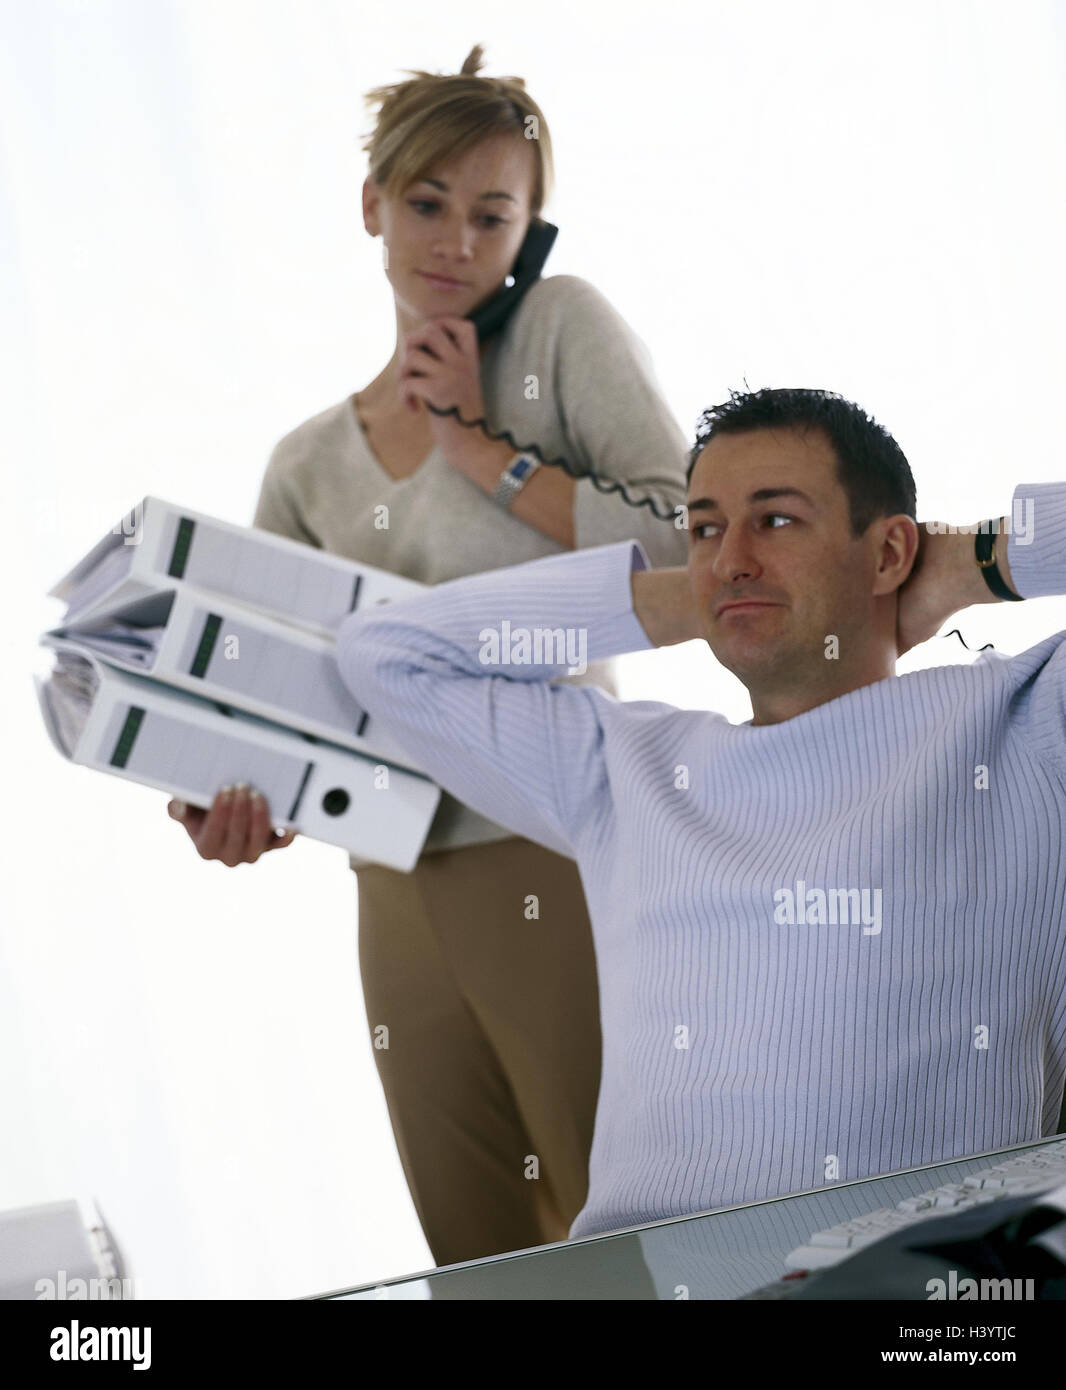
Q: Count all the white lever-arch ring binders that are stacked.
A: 3